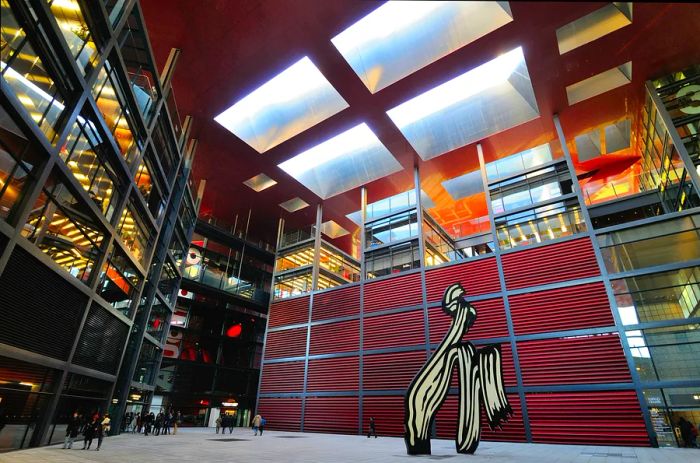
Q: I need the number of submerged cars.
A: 0